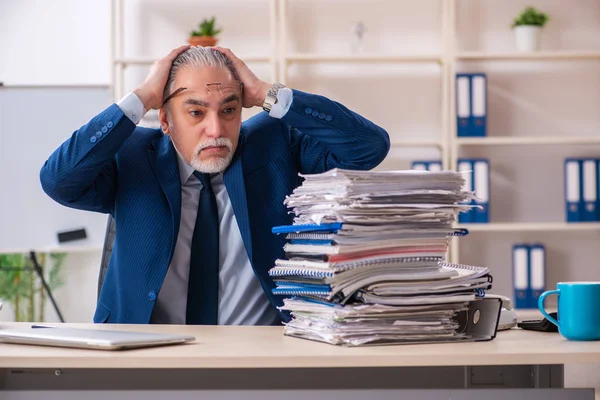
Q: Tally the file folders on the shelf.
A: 10